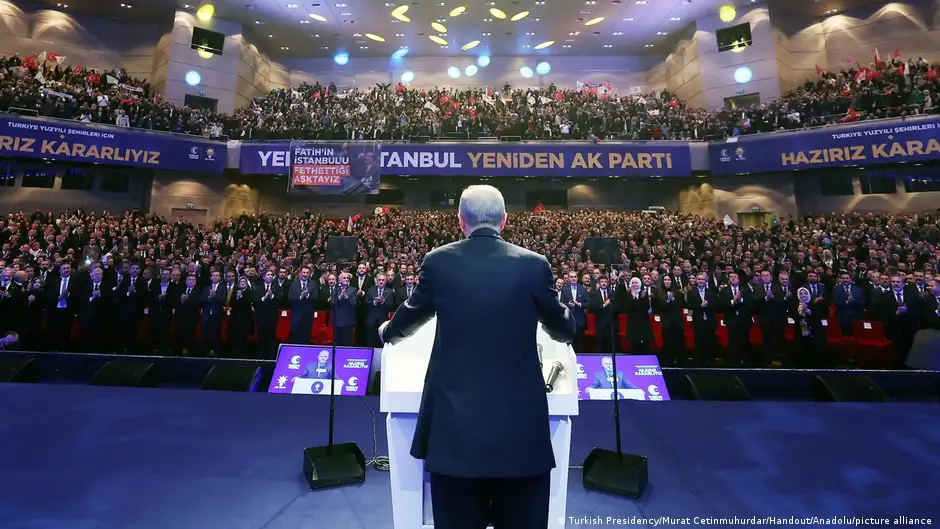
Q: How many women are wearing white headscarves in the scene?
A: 2